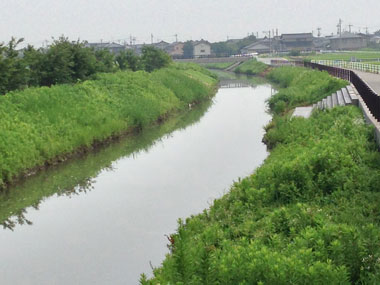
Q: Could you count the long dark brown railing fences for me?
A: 1